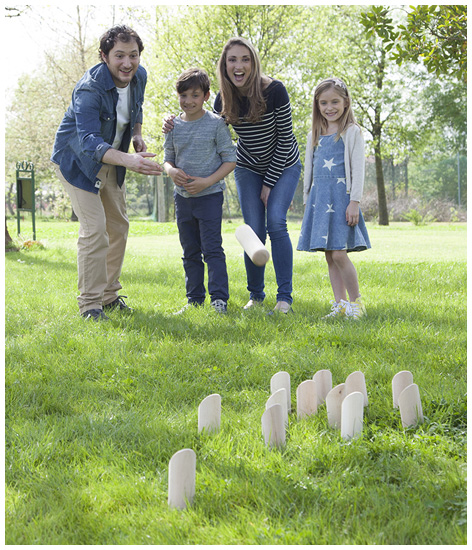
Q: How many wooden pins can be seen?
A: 12